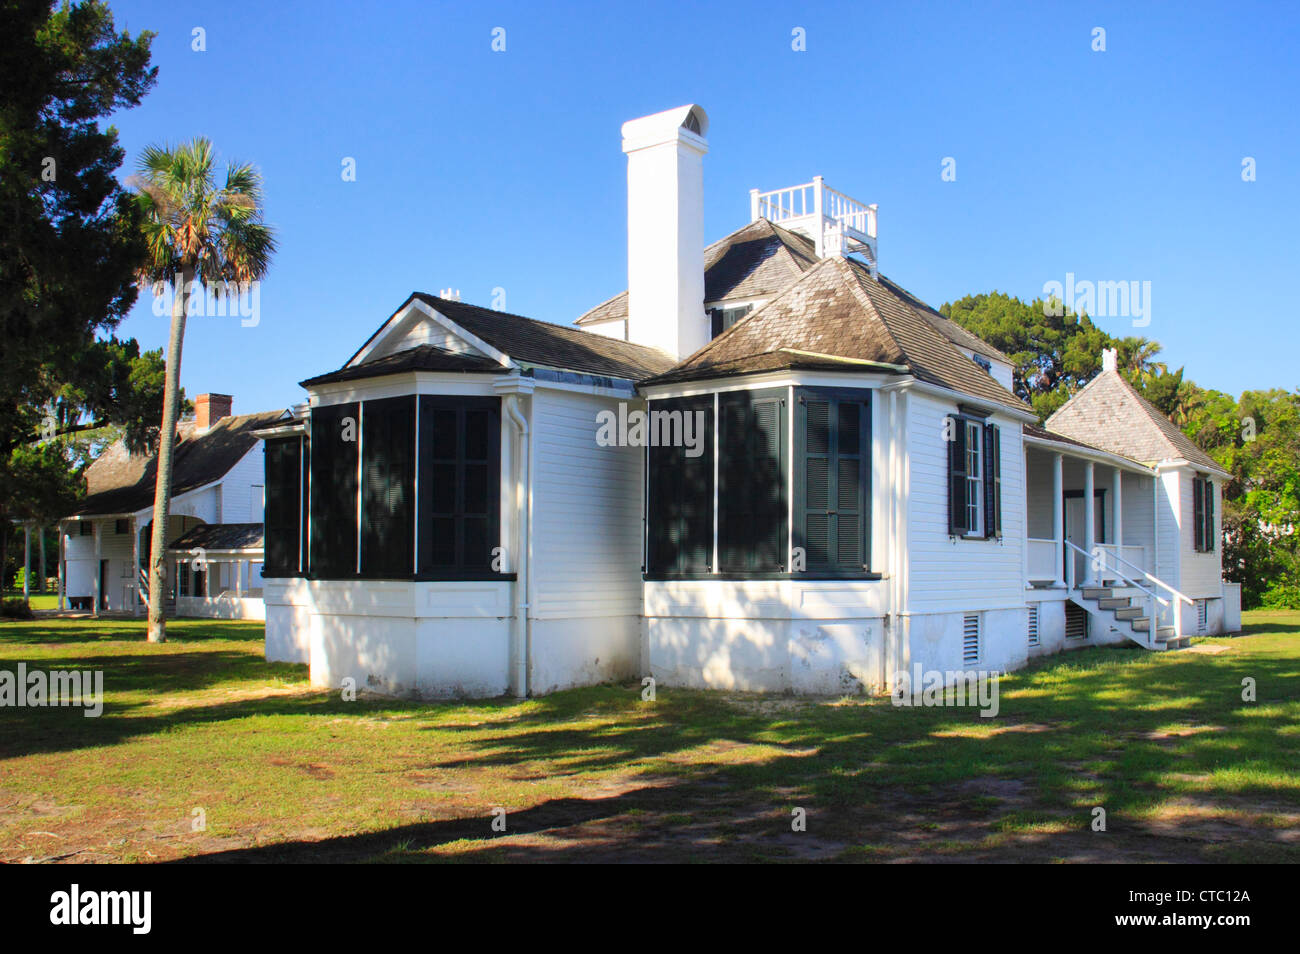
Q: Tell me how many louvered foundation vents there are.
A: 4